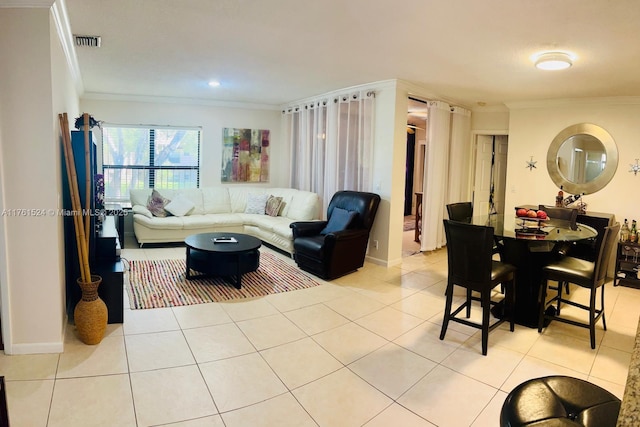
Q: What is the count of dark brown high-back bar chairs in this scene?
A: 4